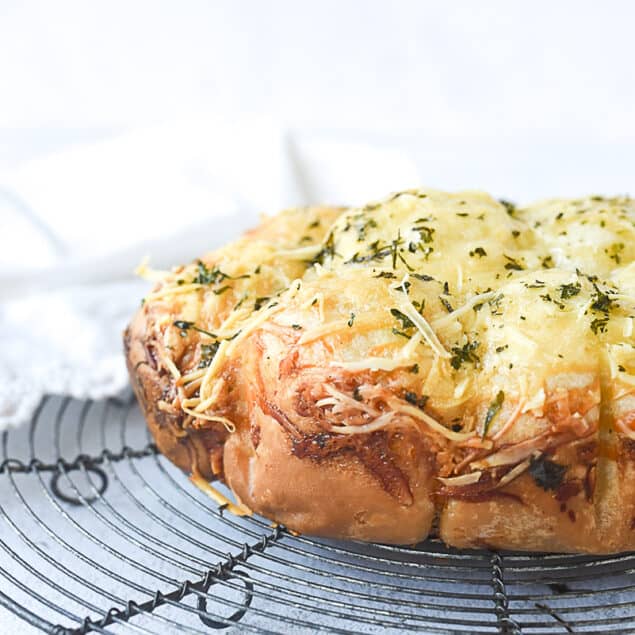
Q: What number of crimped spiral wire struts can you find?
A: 3